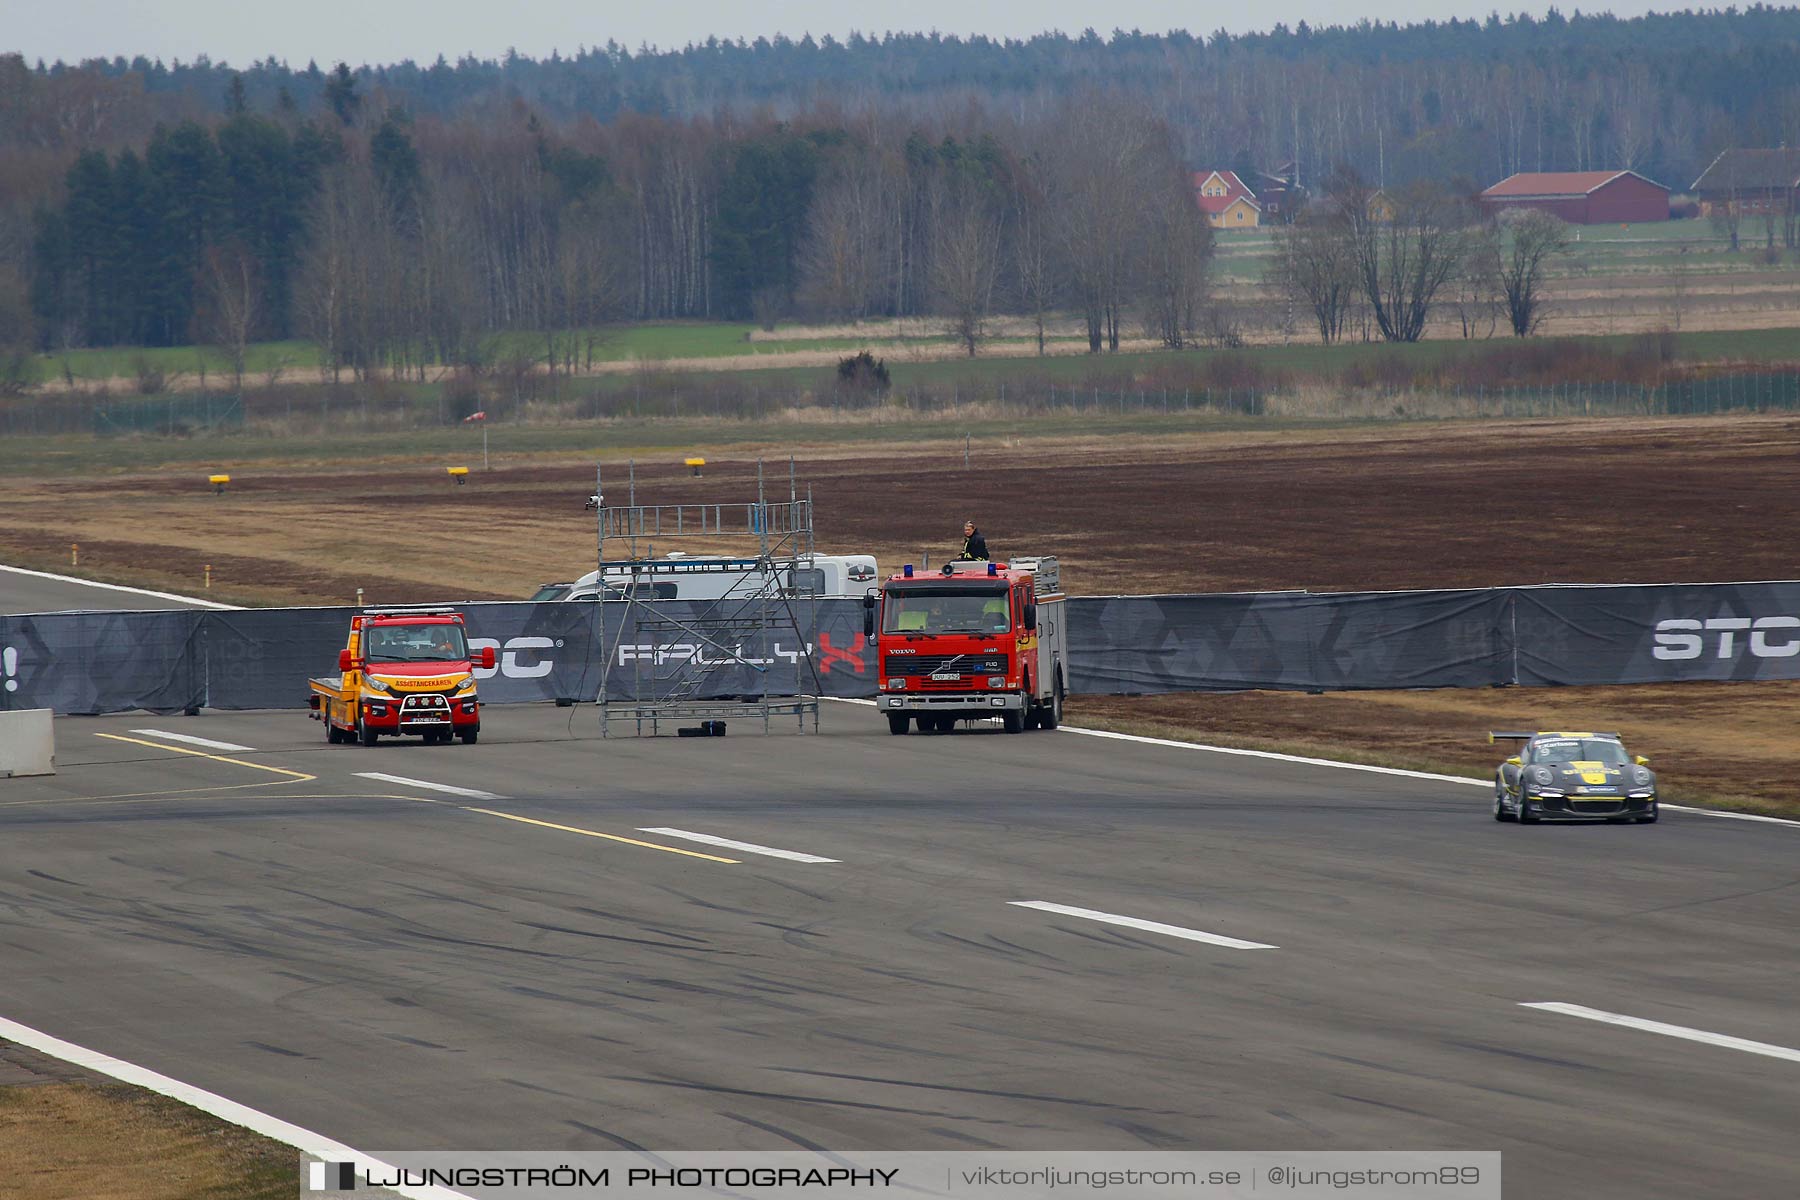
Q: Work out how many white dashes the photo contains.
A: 5